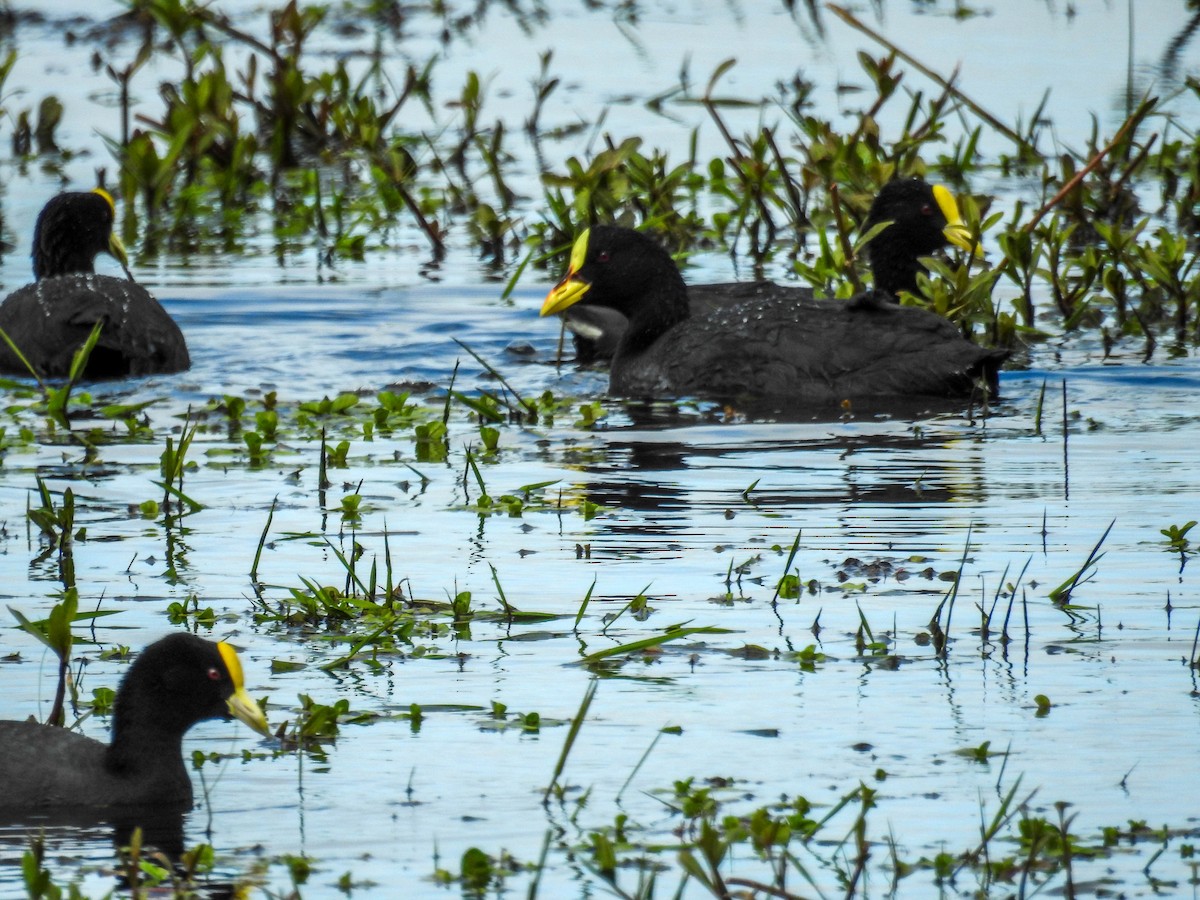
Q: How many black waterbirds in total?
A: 4